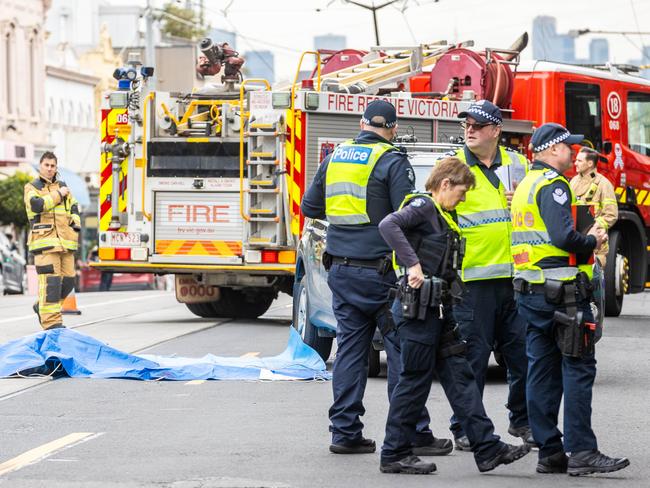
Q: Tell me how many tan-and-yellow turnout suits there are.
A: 2